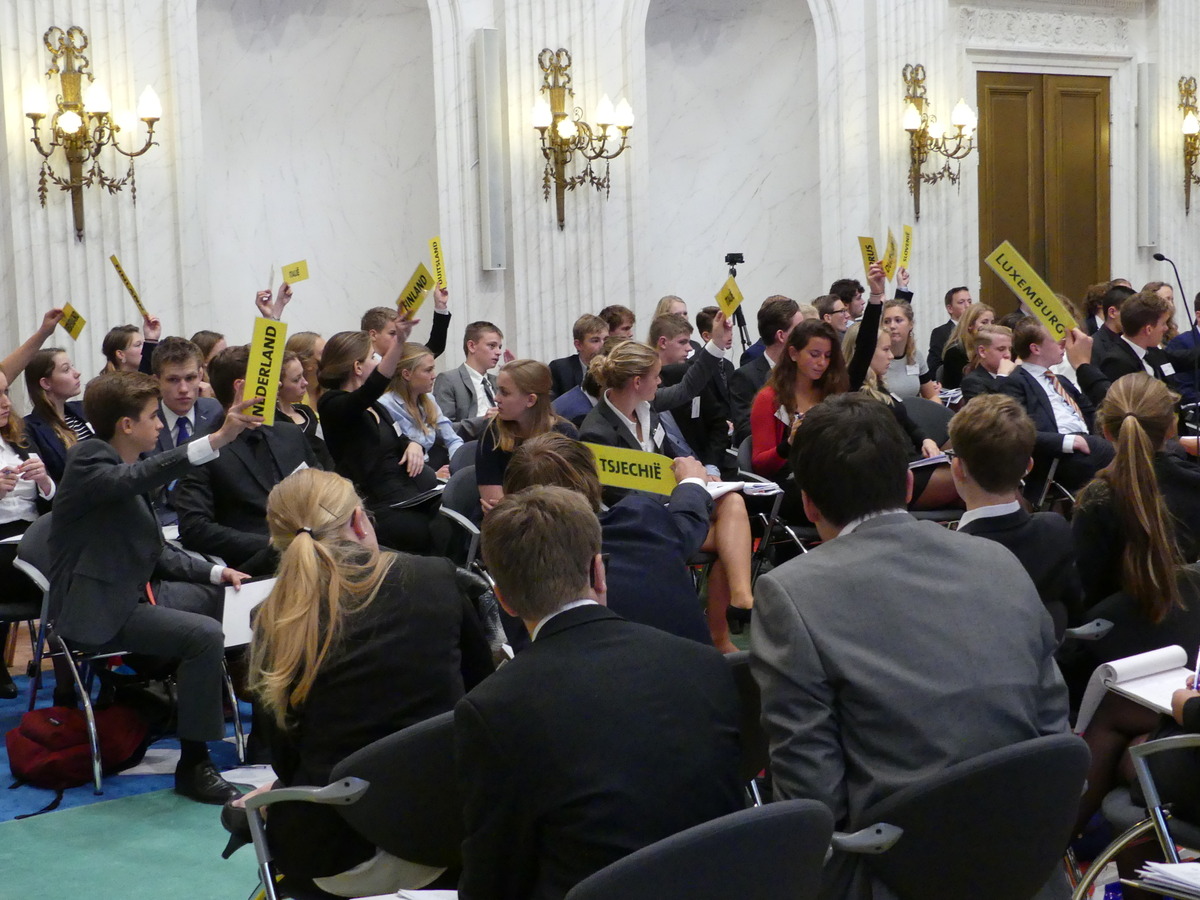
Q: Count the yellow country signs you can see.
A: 12